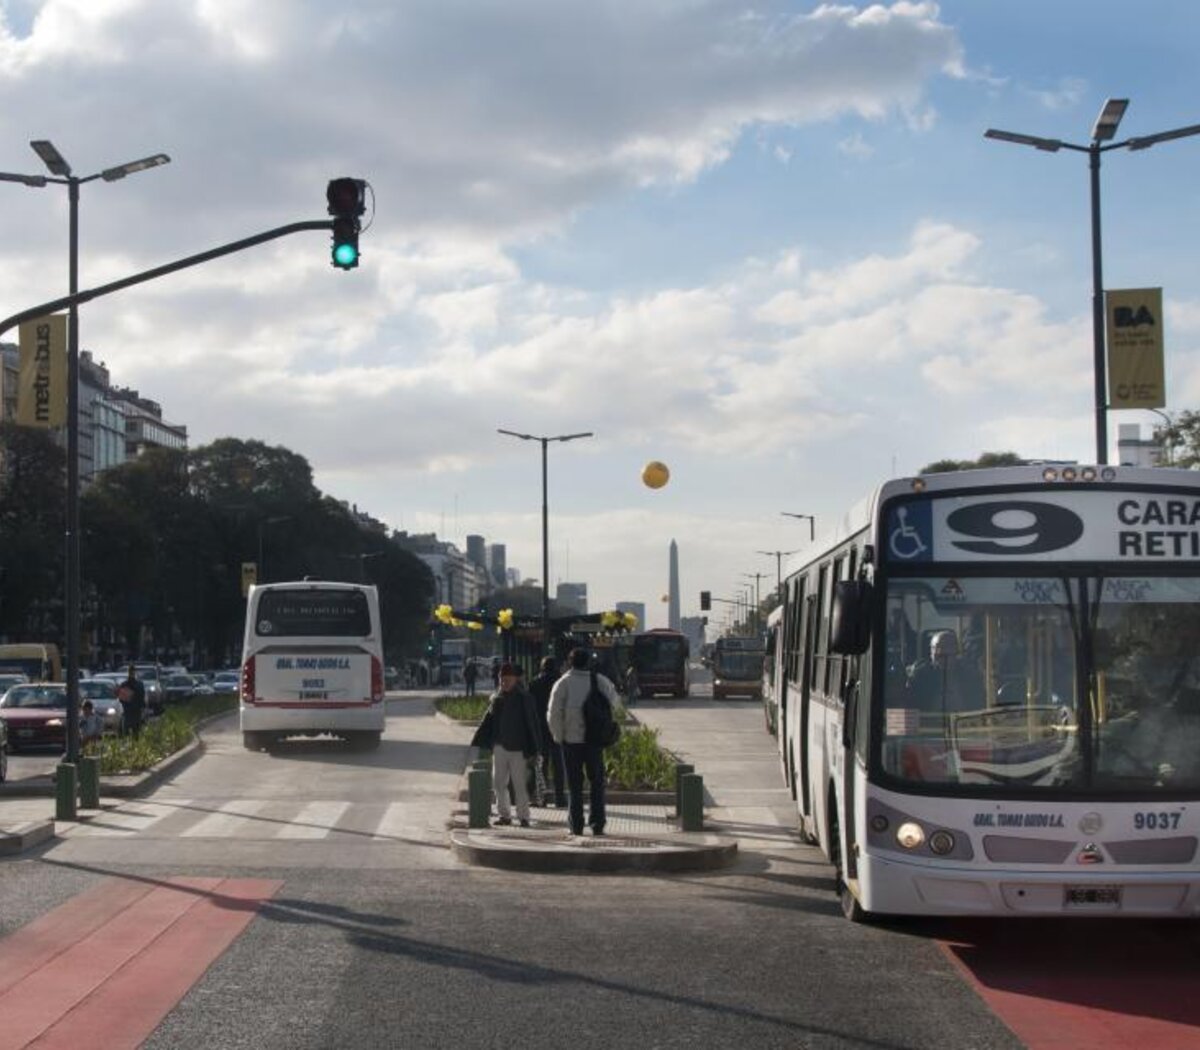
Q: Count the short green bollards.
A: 6